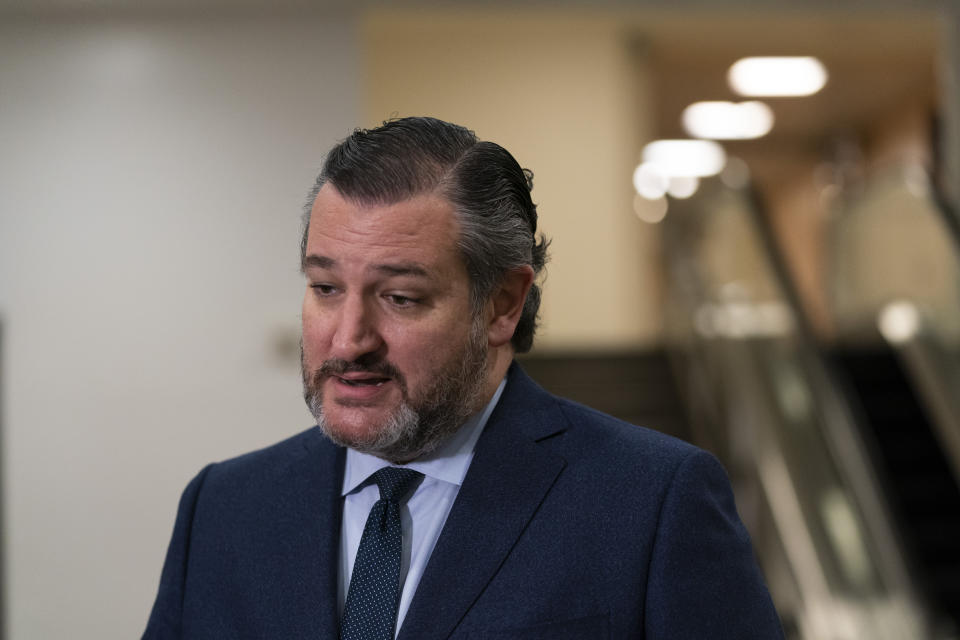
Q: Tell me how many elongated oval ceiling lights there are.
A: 3